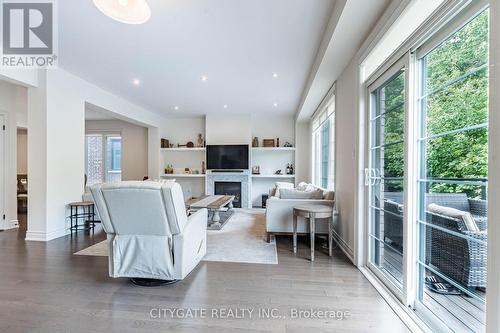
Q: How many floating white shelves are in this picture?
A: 4